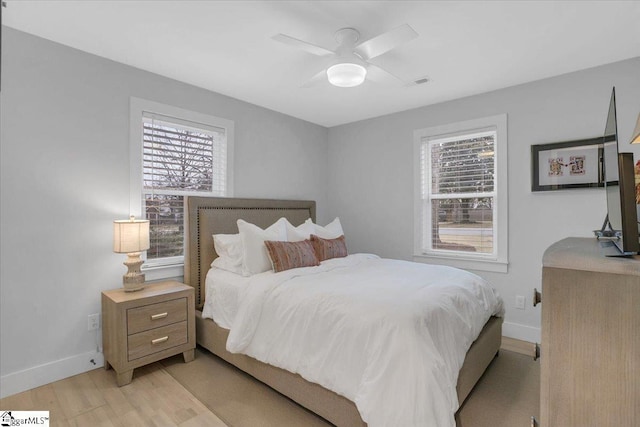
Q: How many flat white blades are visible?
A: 4